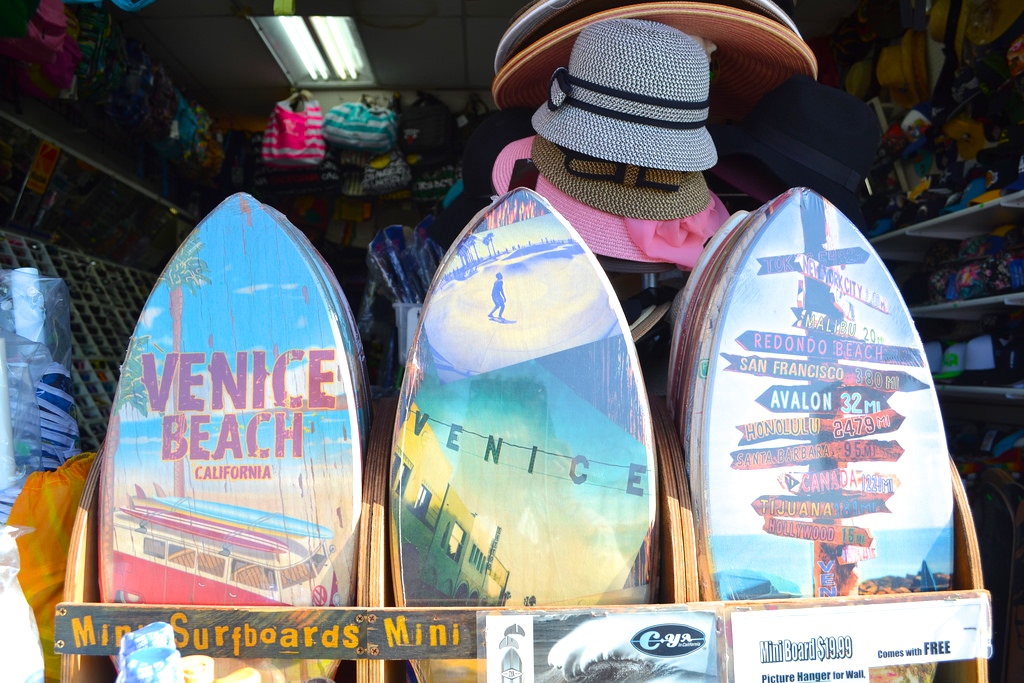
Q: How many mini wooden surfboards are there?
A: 3